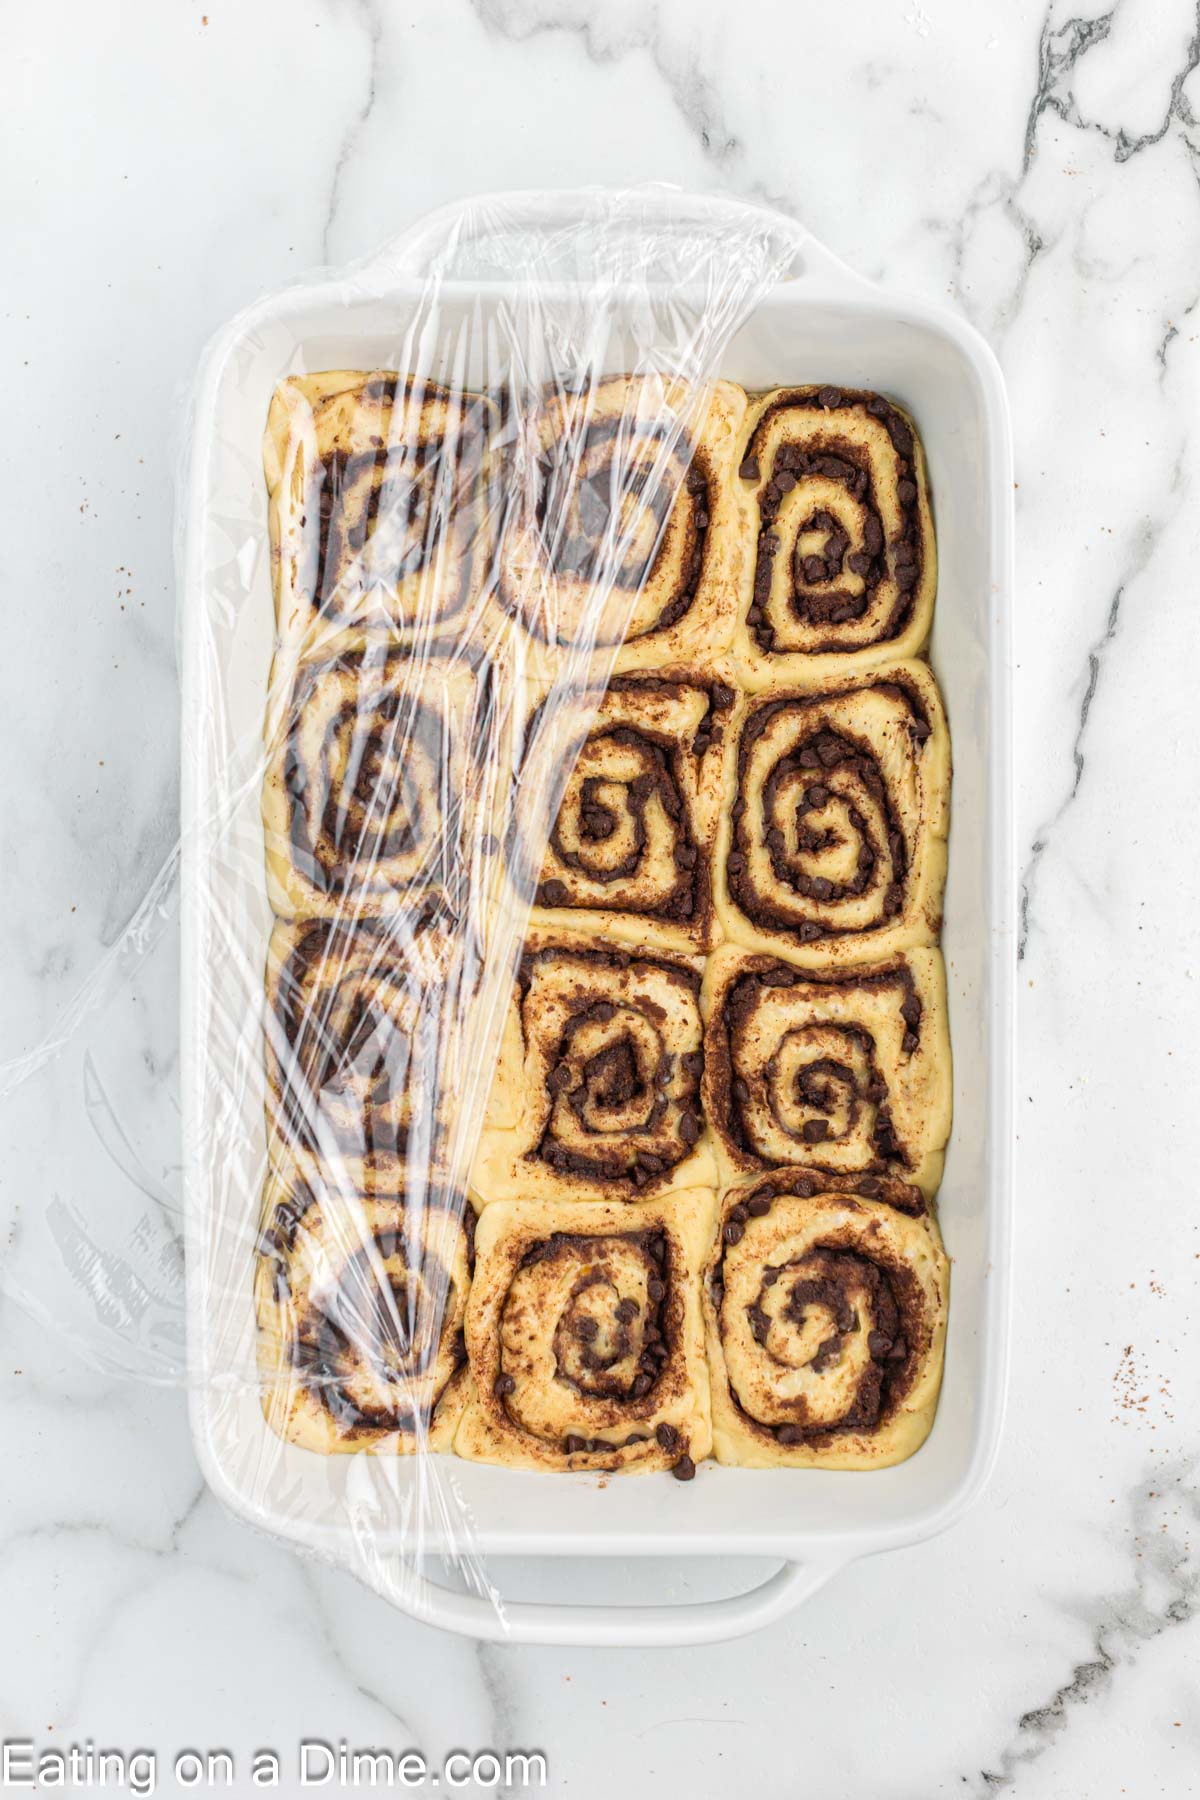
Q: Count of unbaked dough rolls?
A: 12